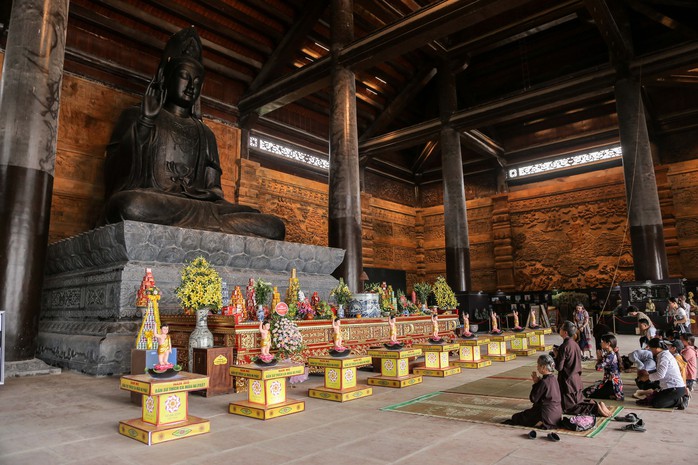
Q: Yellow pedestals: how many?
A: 9